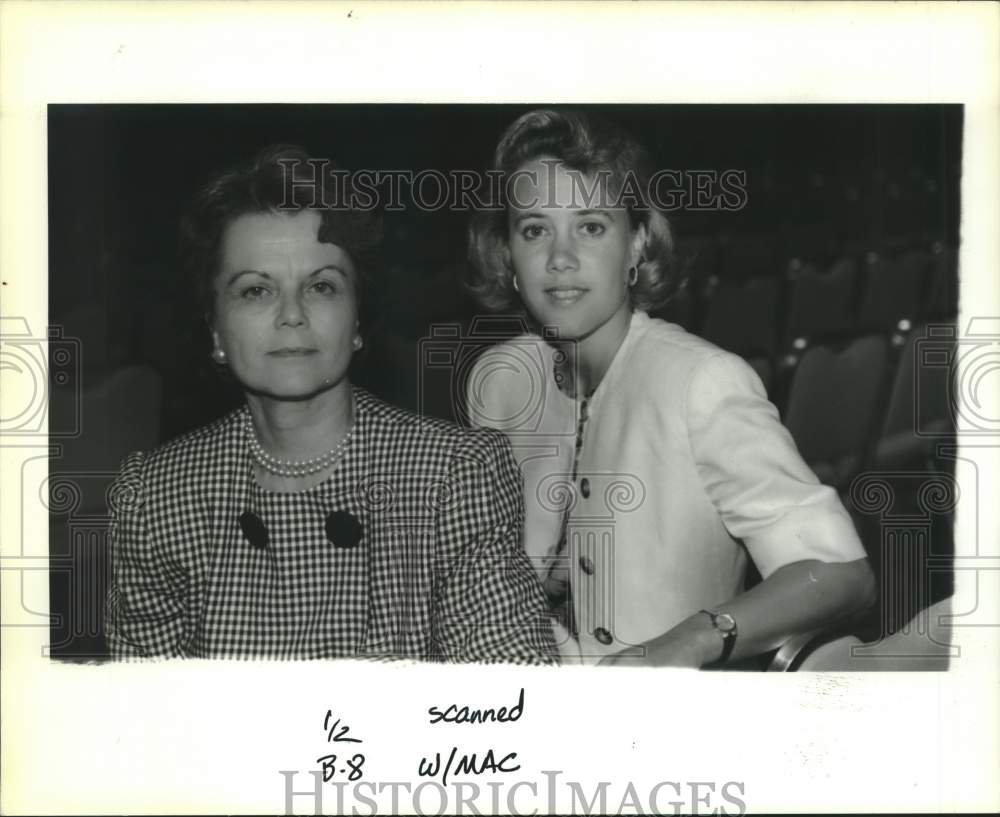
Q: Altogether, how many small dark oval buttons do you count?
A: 3